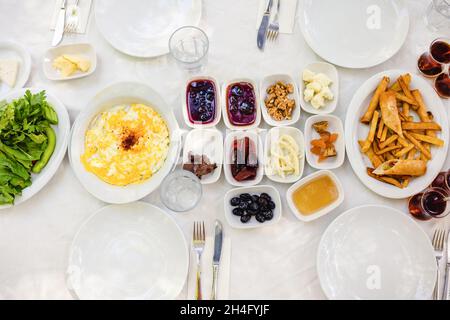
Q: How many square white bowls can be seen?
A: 11